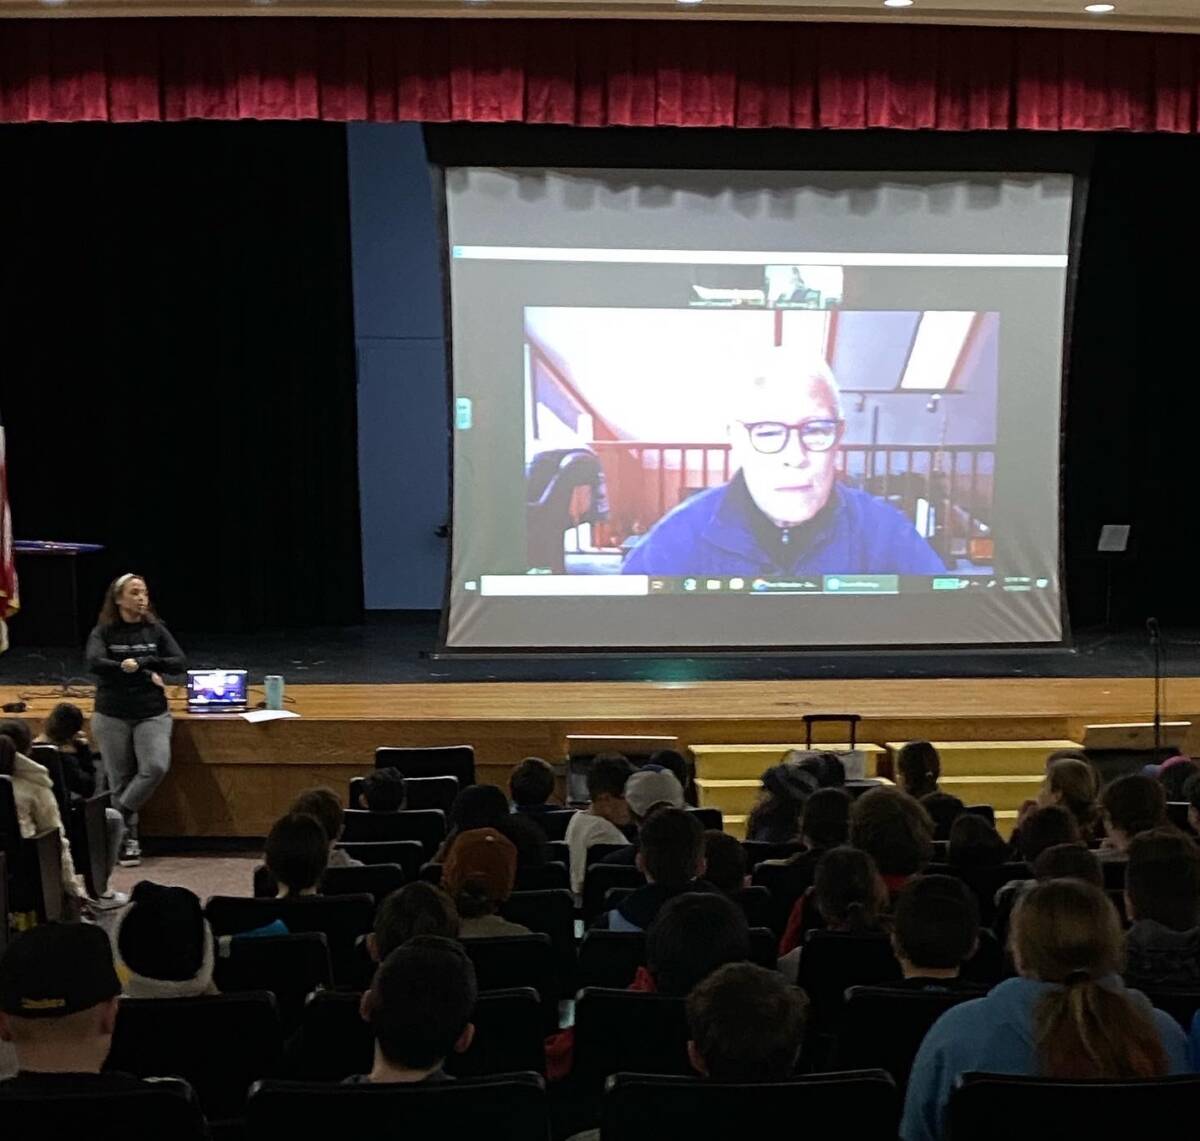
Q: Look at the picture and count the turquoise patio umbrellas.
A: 0